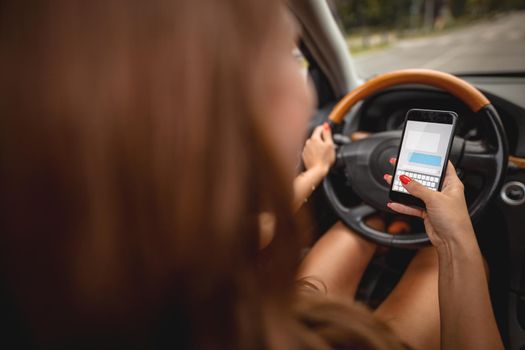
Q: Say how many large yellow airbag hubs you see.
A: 0